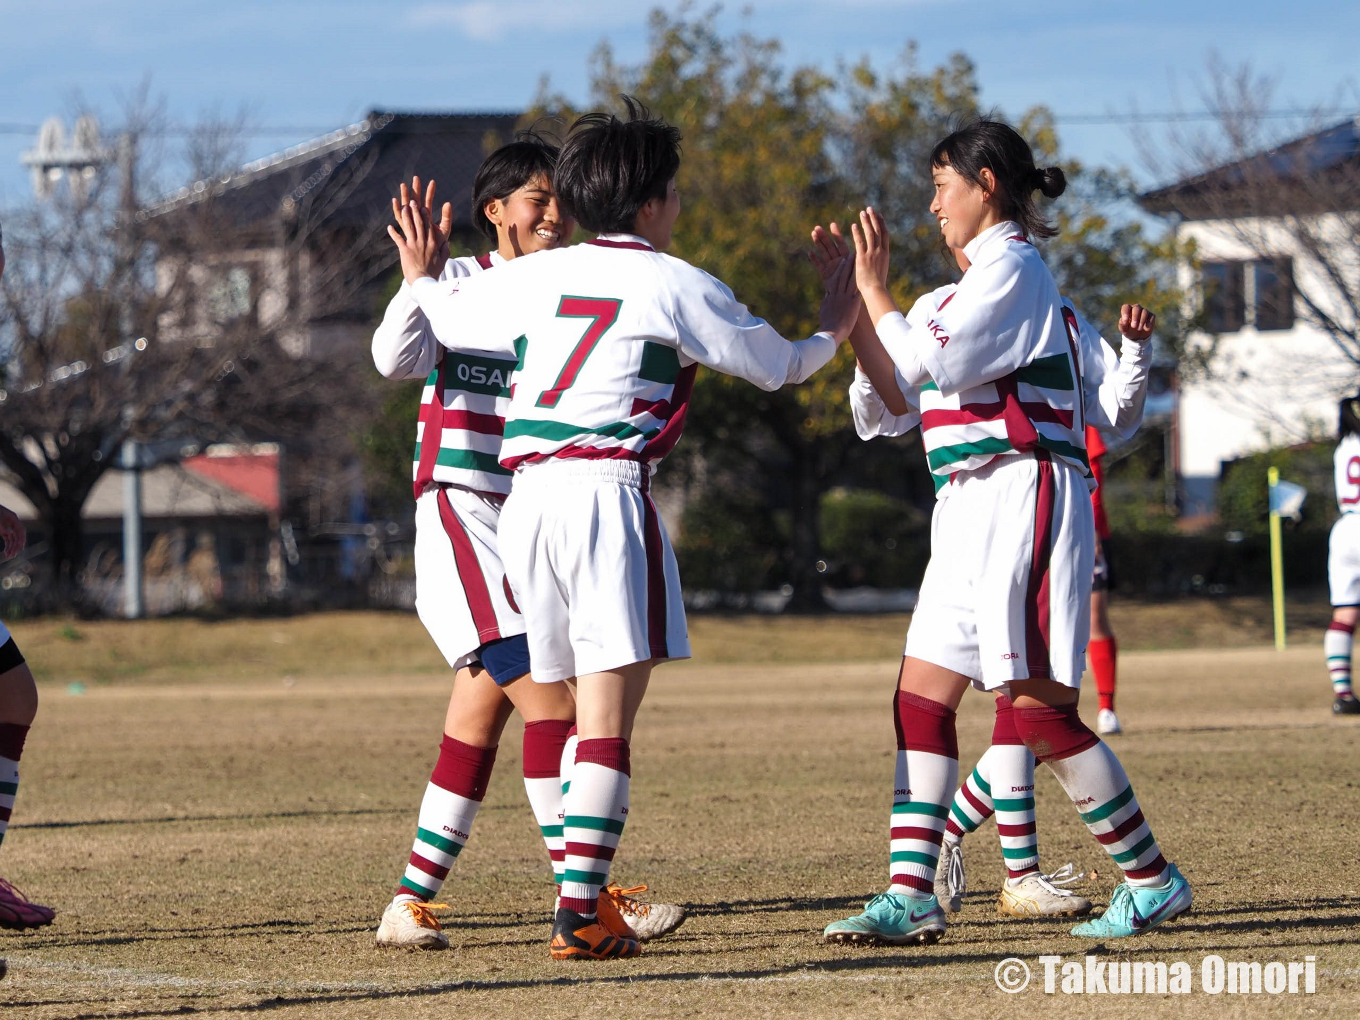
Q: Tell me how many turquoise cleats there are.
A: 2